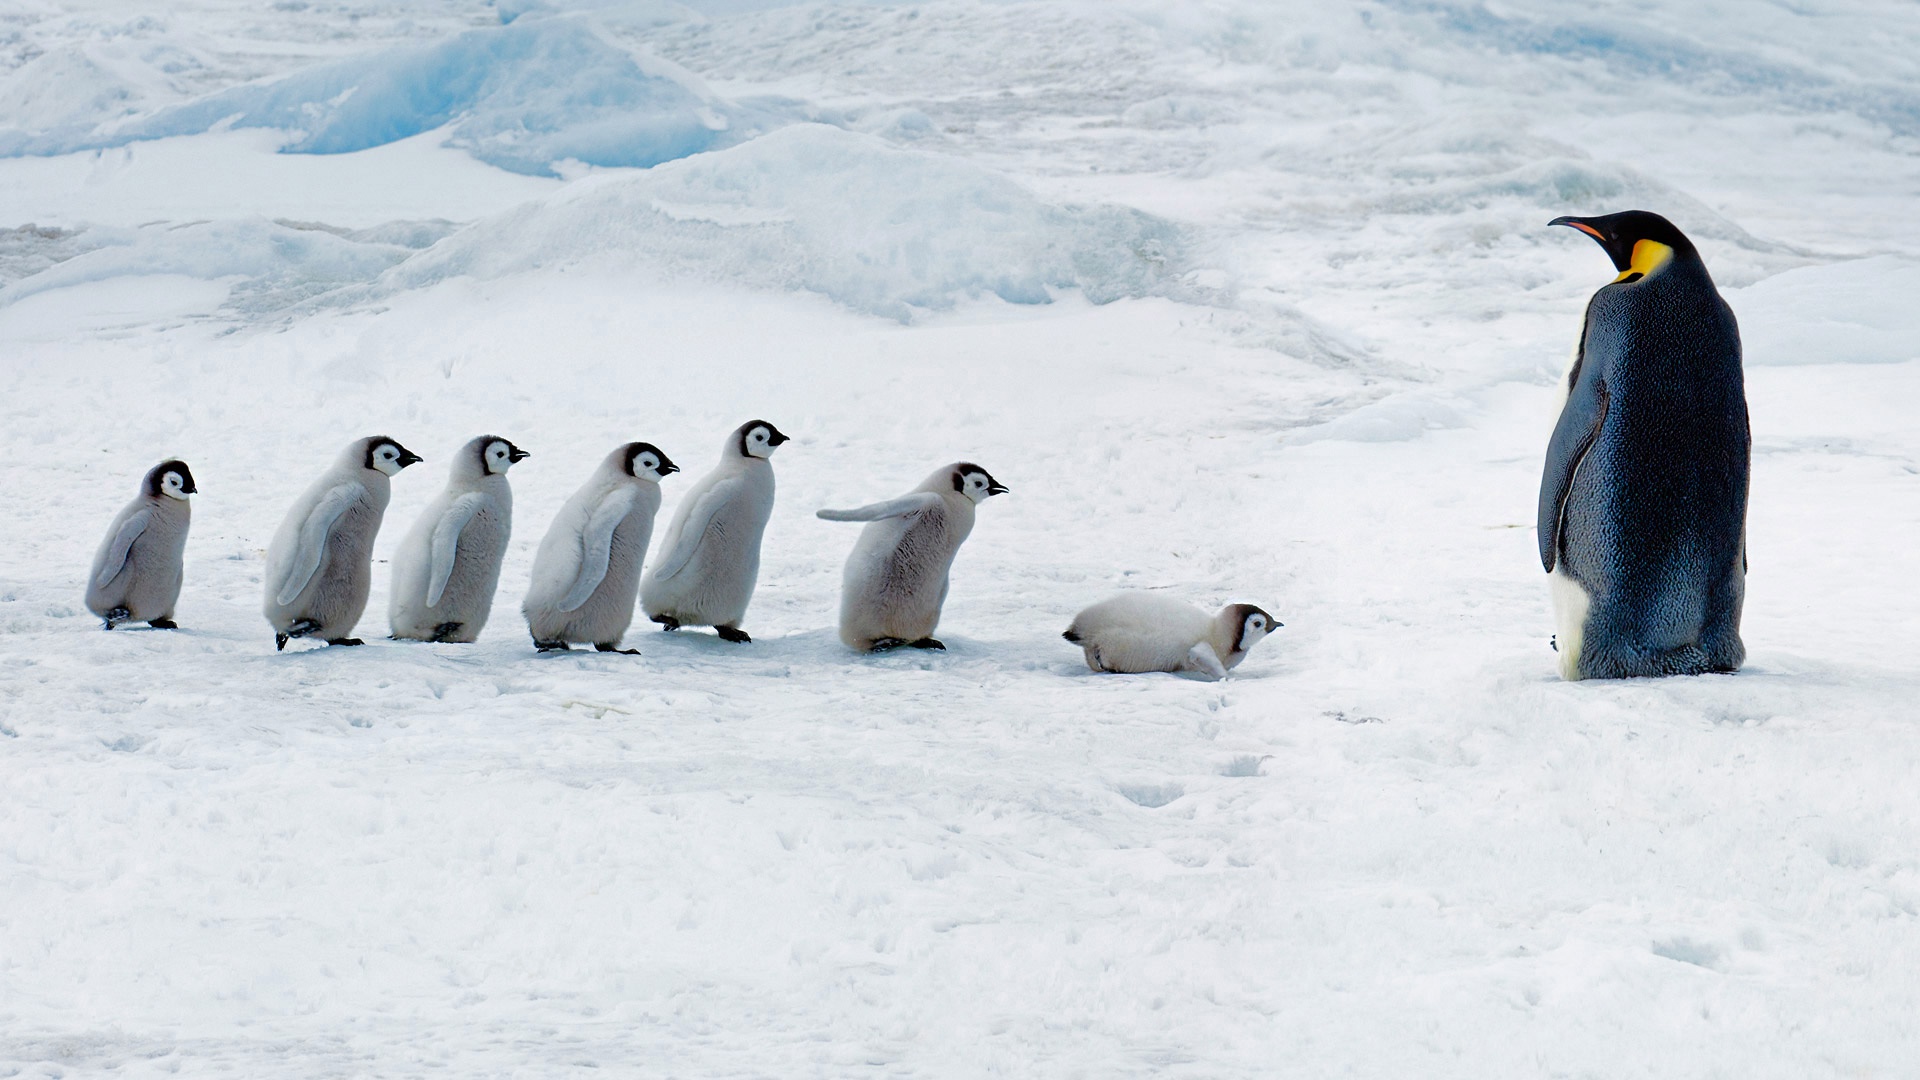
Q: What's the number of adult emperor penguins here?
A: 1